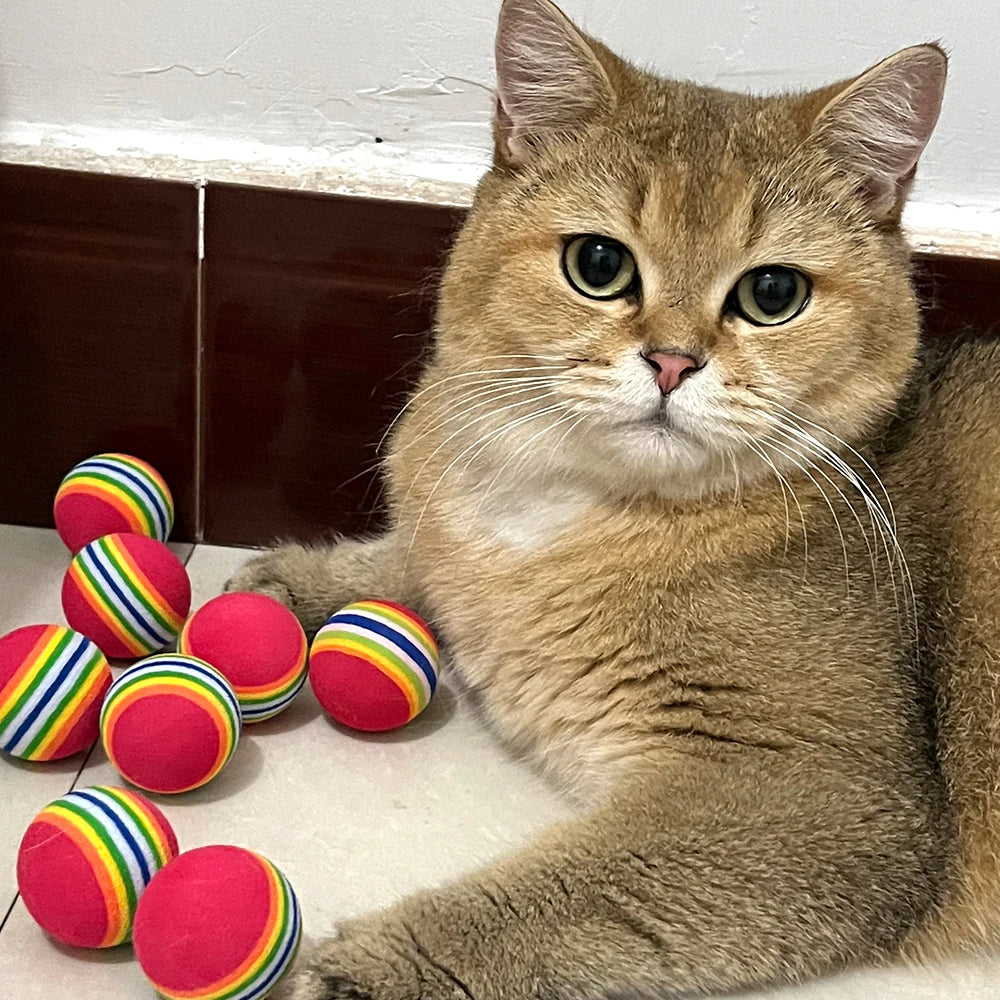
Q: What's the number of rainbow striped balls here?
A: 8